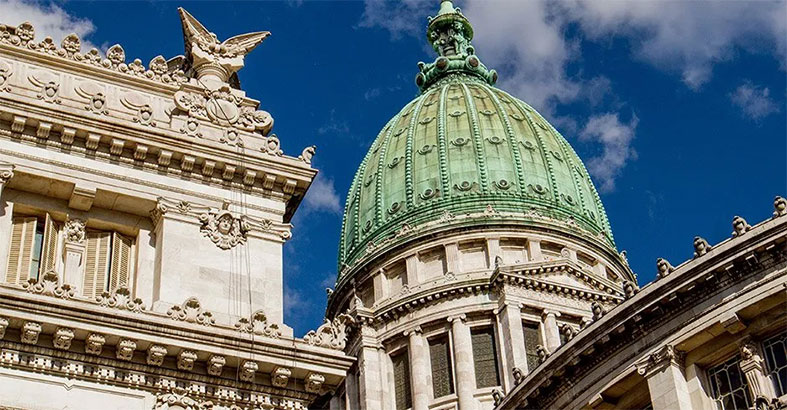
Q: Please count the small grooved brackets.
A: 13